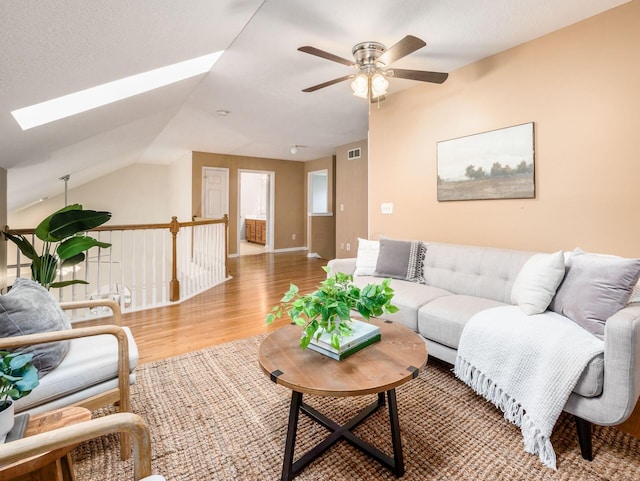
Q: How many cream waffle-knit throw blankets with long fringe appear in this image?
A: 1